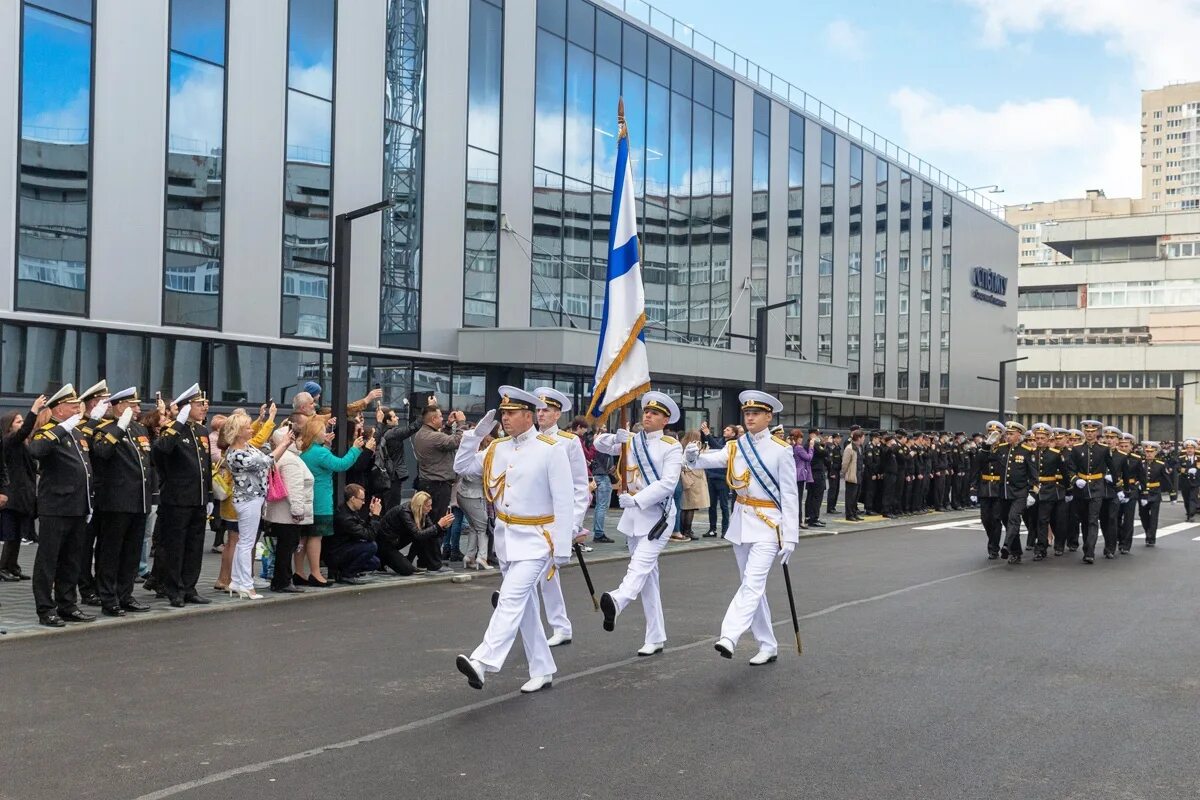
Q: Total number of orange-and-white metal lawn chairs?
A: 0